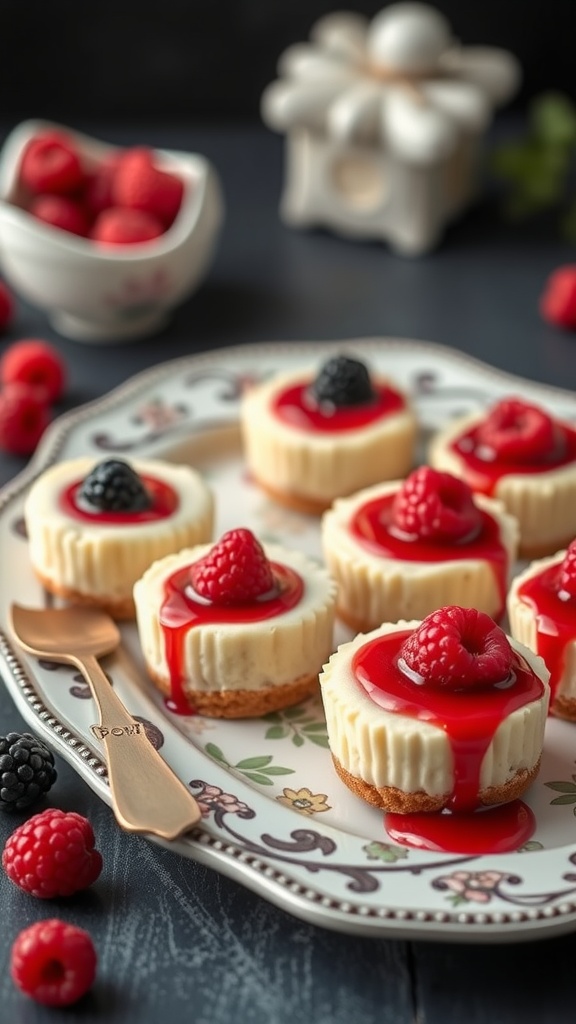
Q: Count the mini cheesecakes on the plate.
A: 7